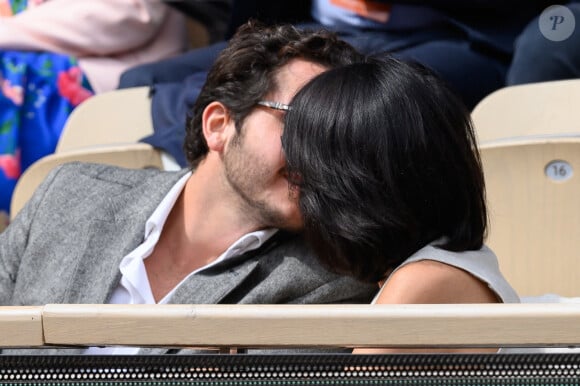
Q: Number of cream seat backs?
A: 4